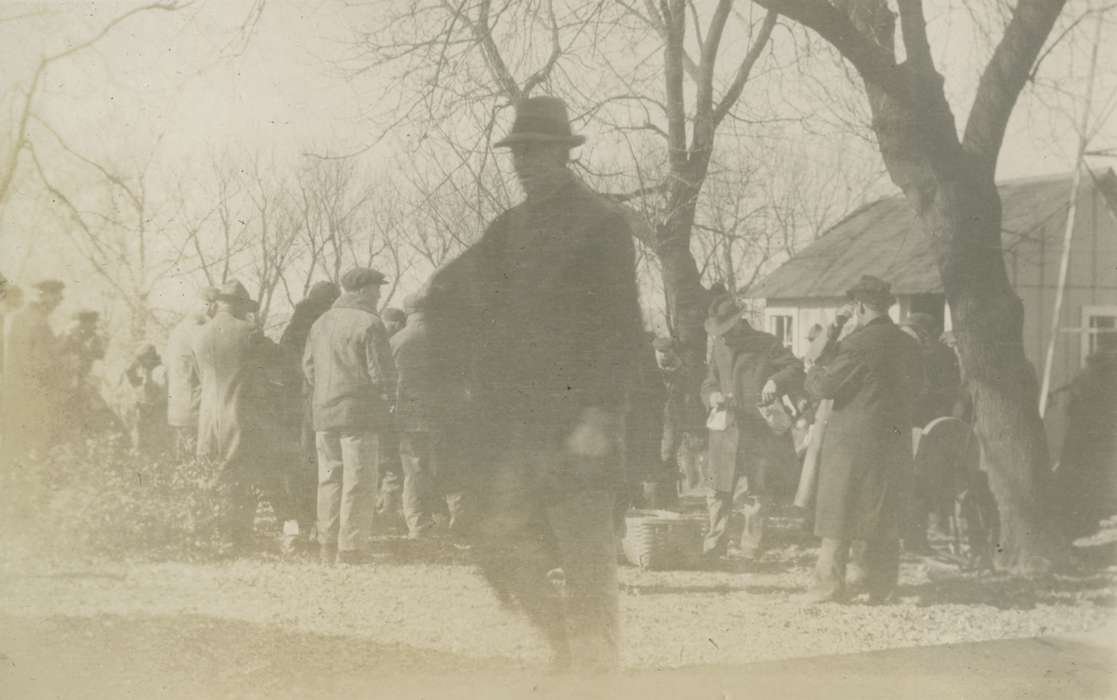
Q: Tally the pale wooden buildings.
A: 1